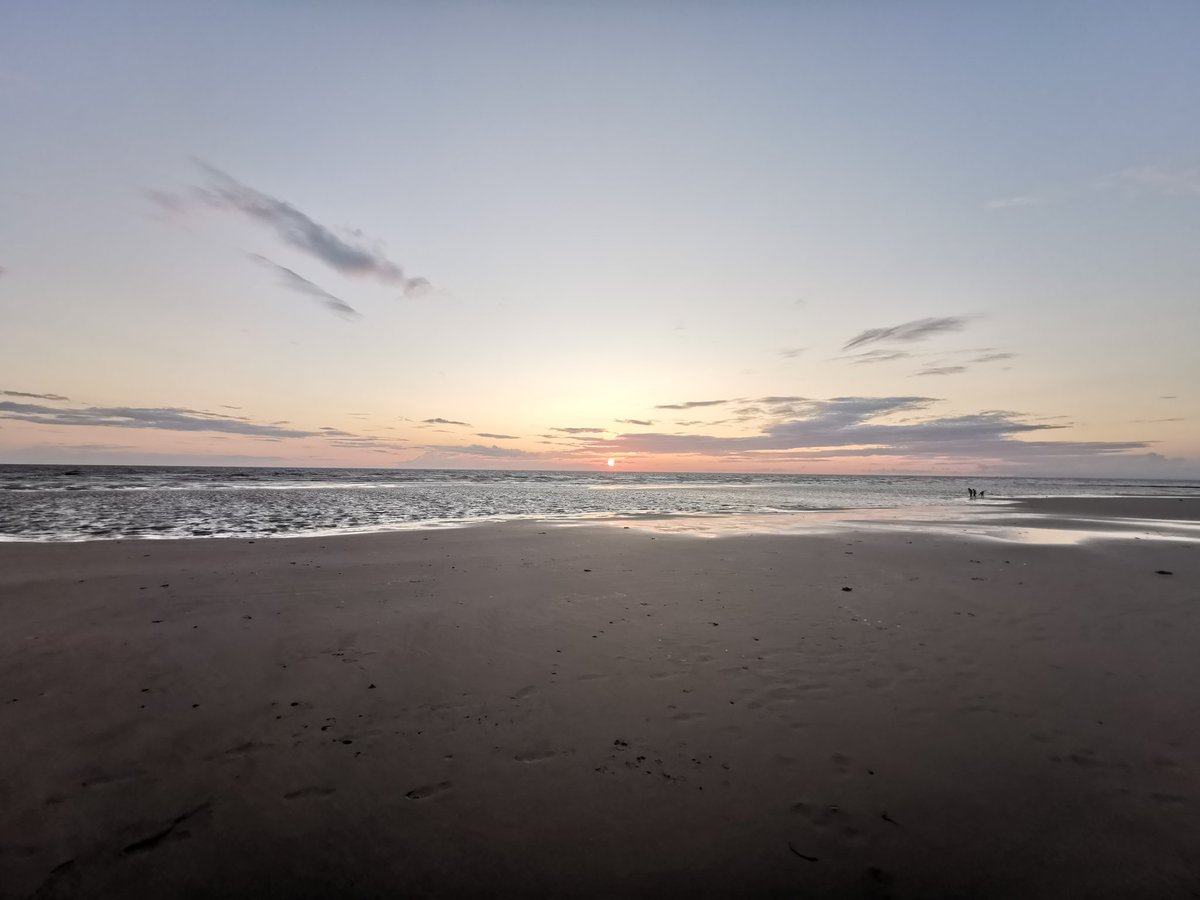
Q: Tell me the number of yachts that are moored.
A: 0